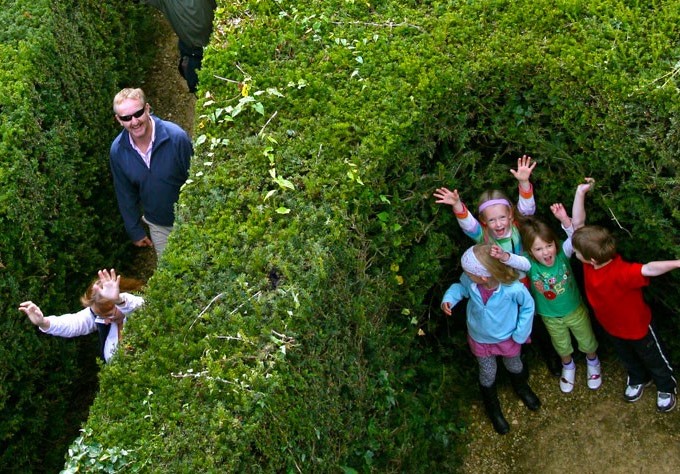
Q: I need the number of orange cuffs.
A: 2